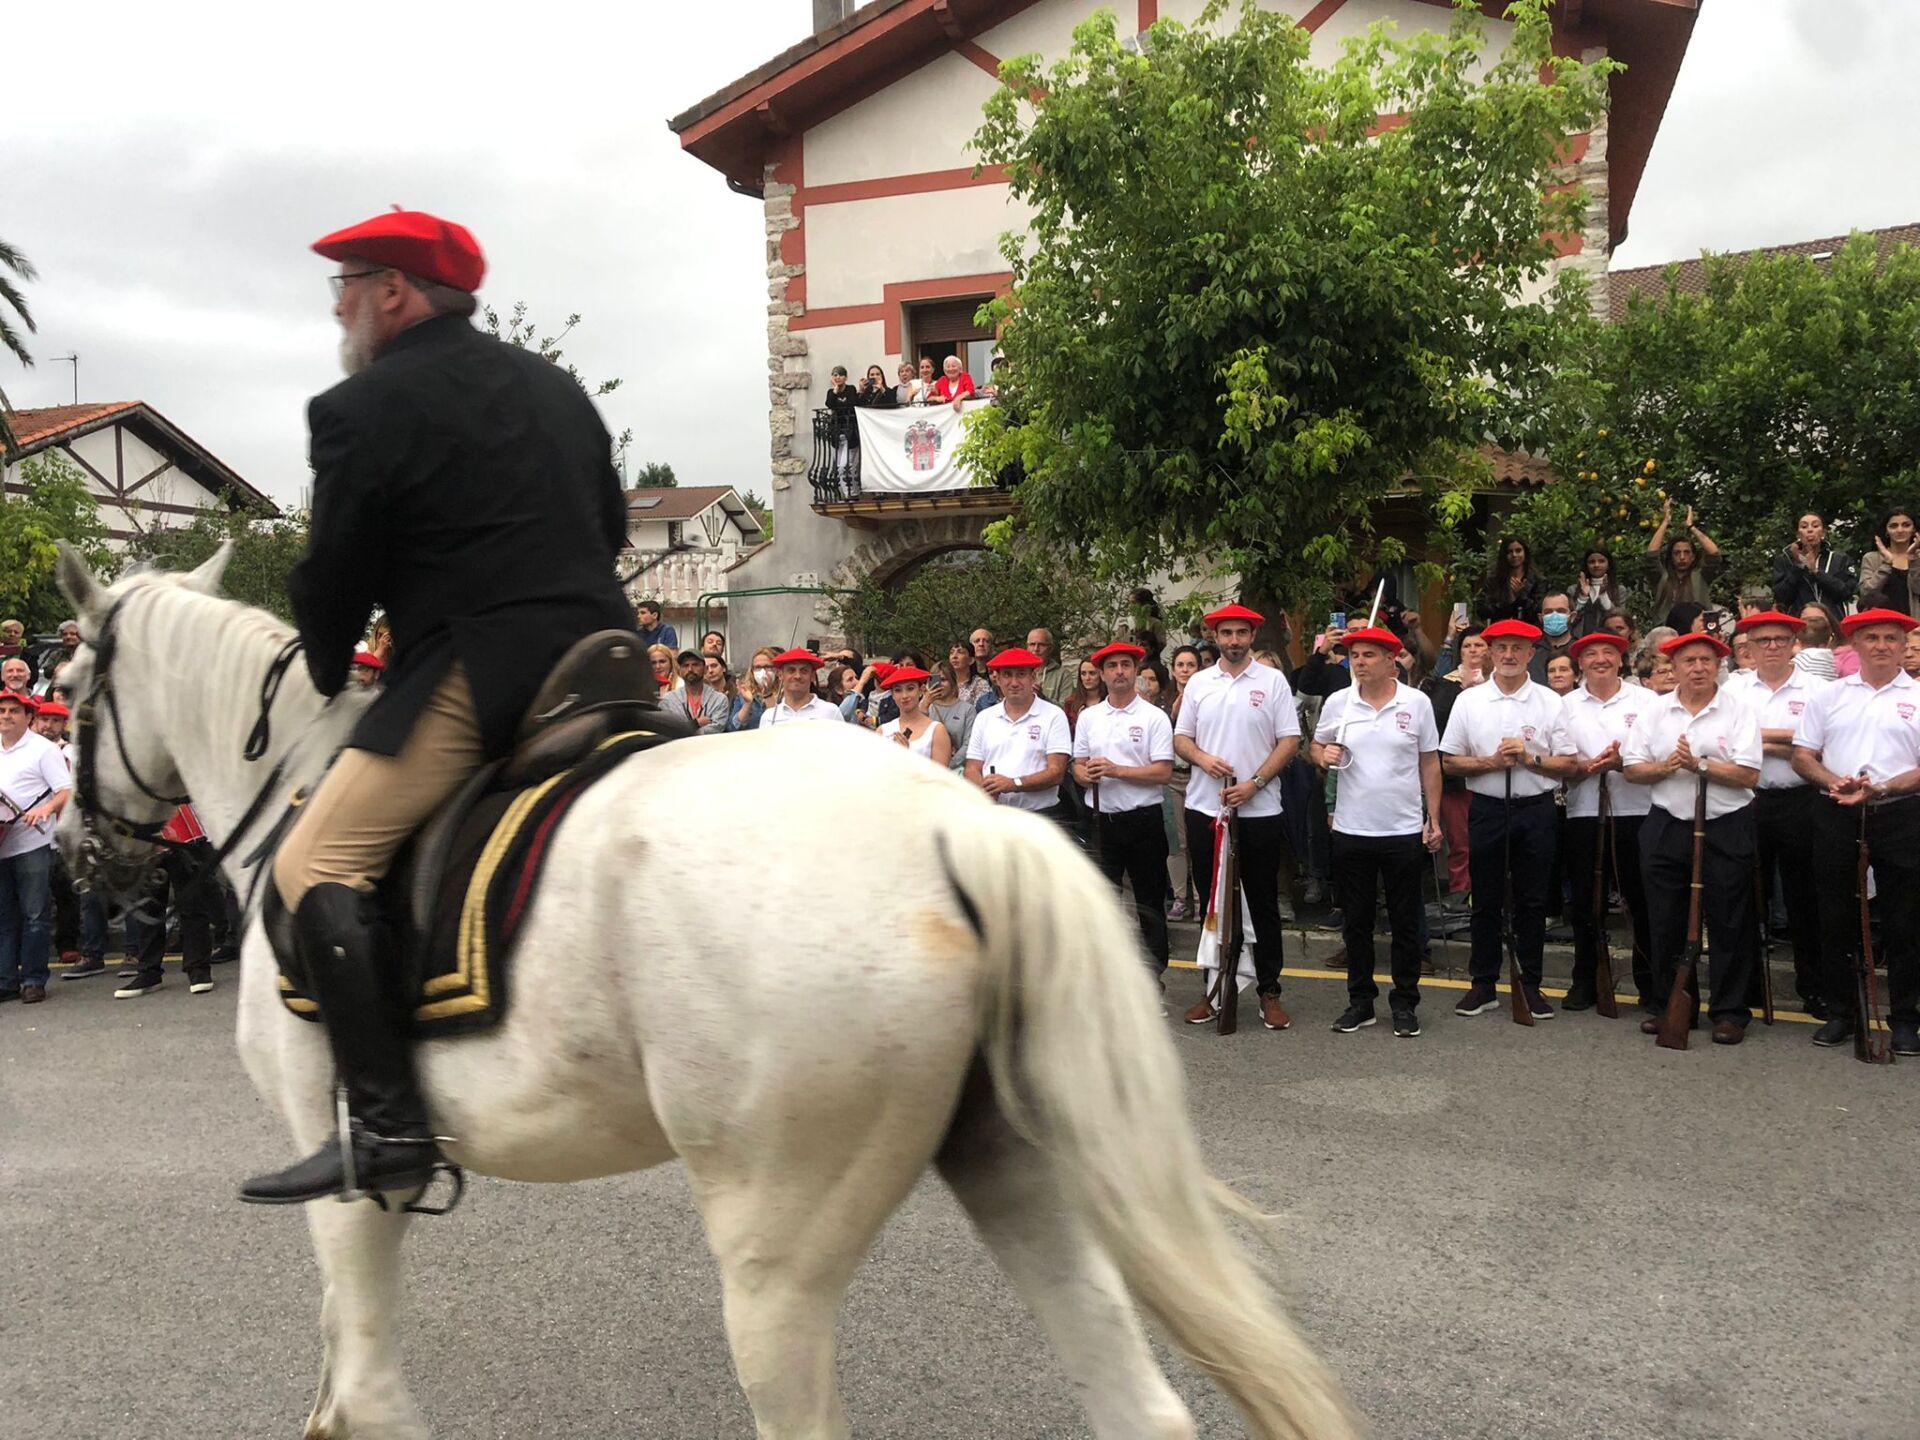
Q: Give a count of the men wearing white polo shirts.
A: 11